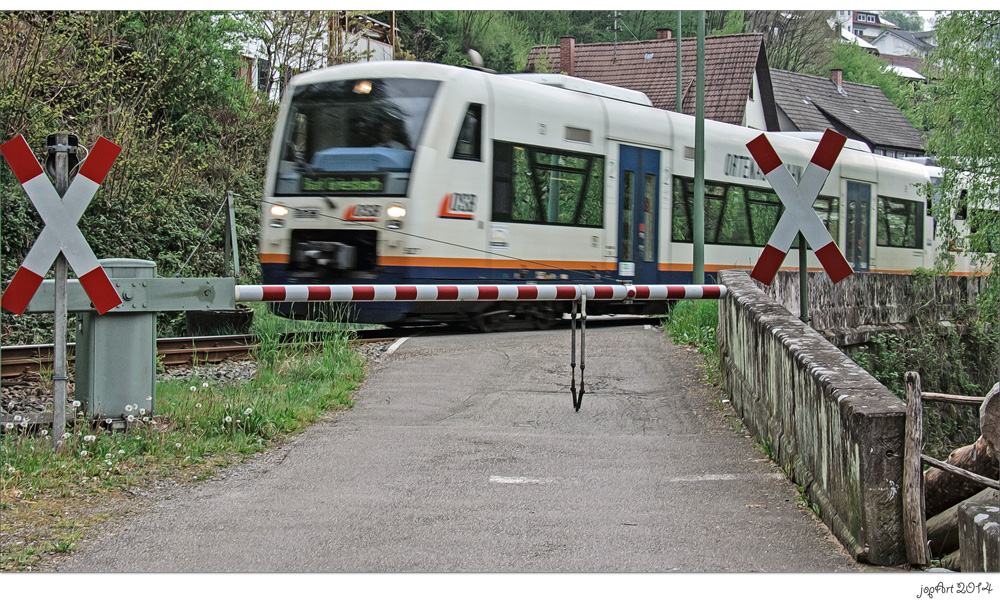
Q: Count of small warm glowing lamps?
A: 3